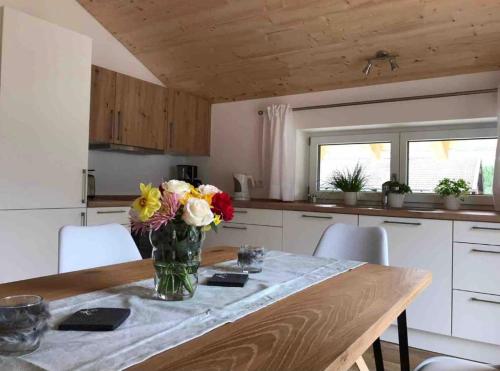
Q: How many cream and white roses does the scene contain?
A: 3